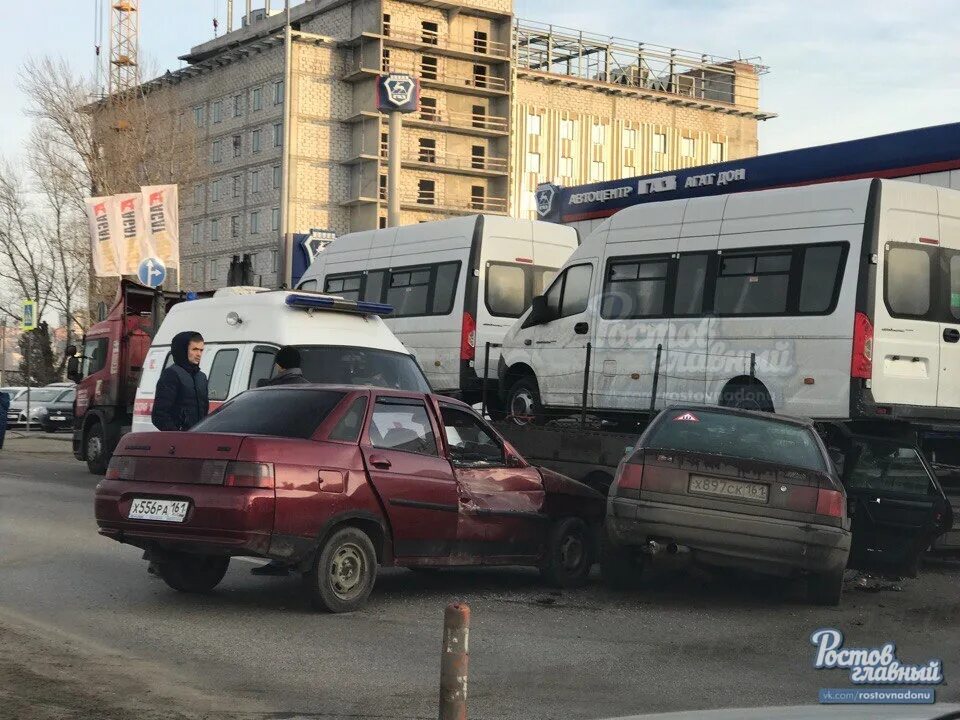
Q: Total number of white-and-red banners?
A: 3